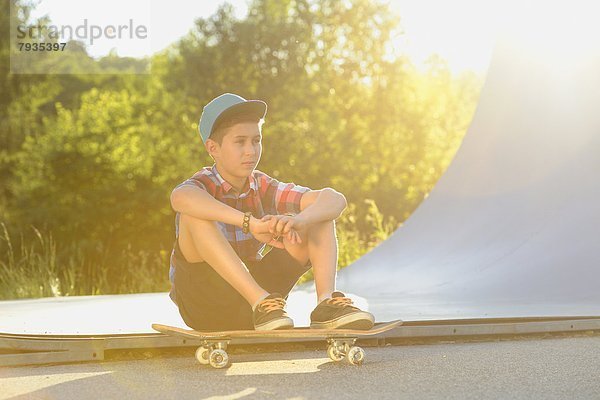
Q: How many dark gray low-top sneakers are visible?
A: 2